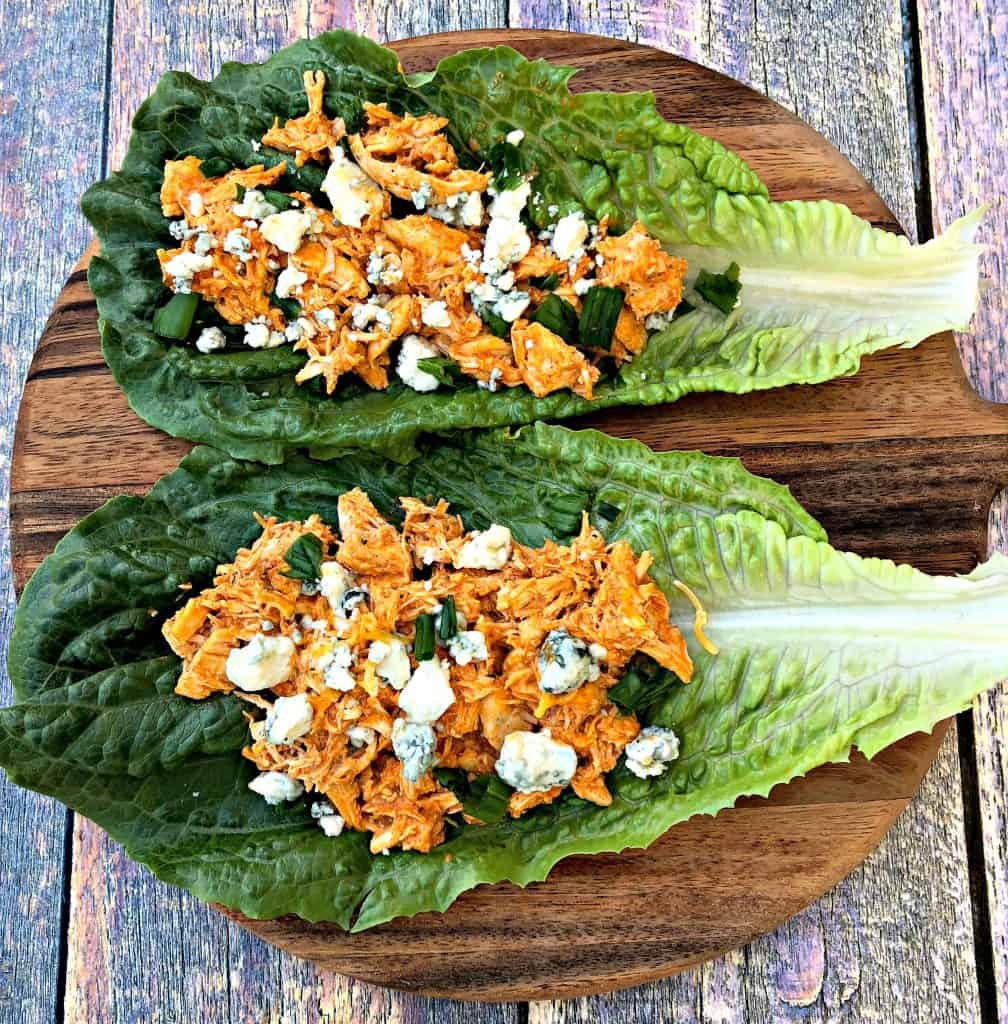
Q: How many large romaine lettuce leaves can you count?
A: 2